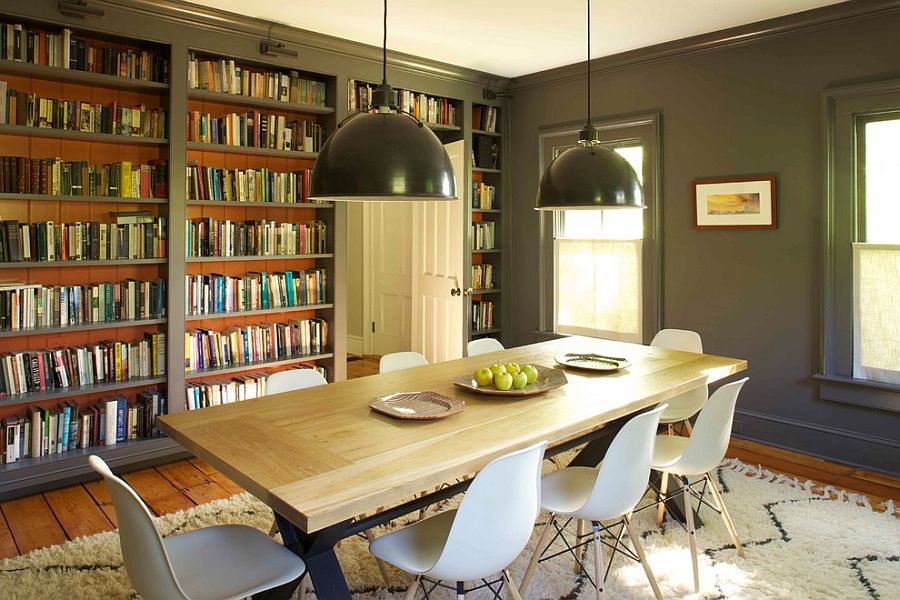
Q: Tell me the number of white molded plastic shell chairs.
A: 8